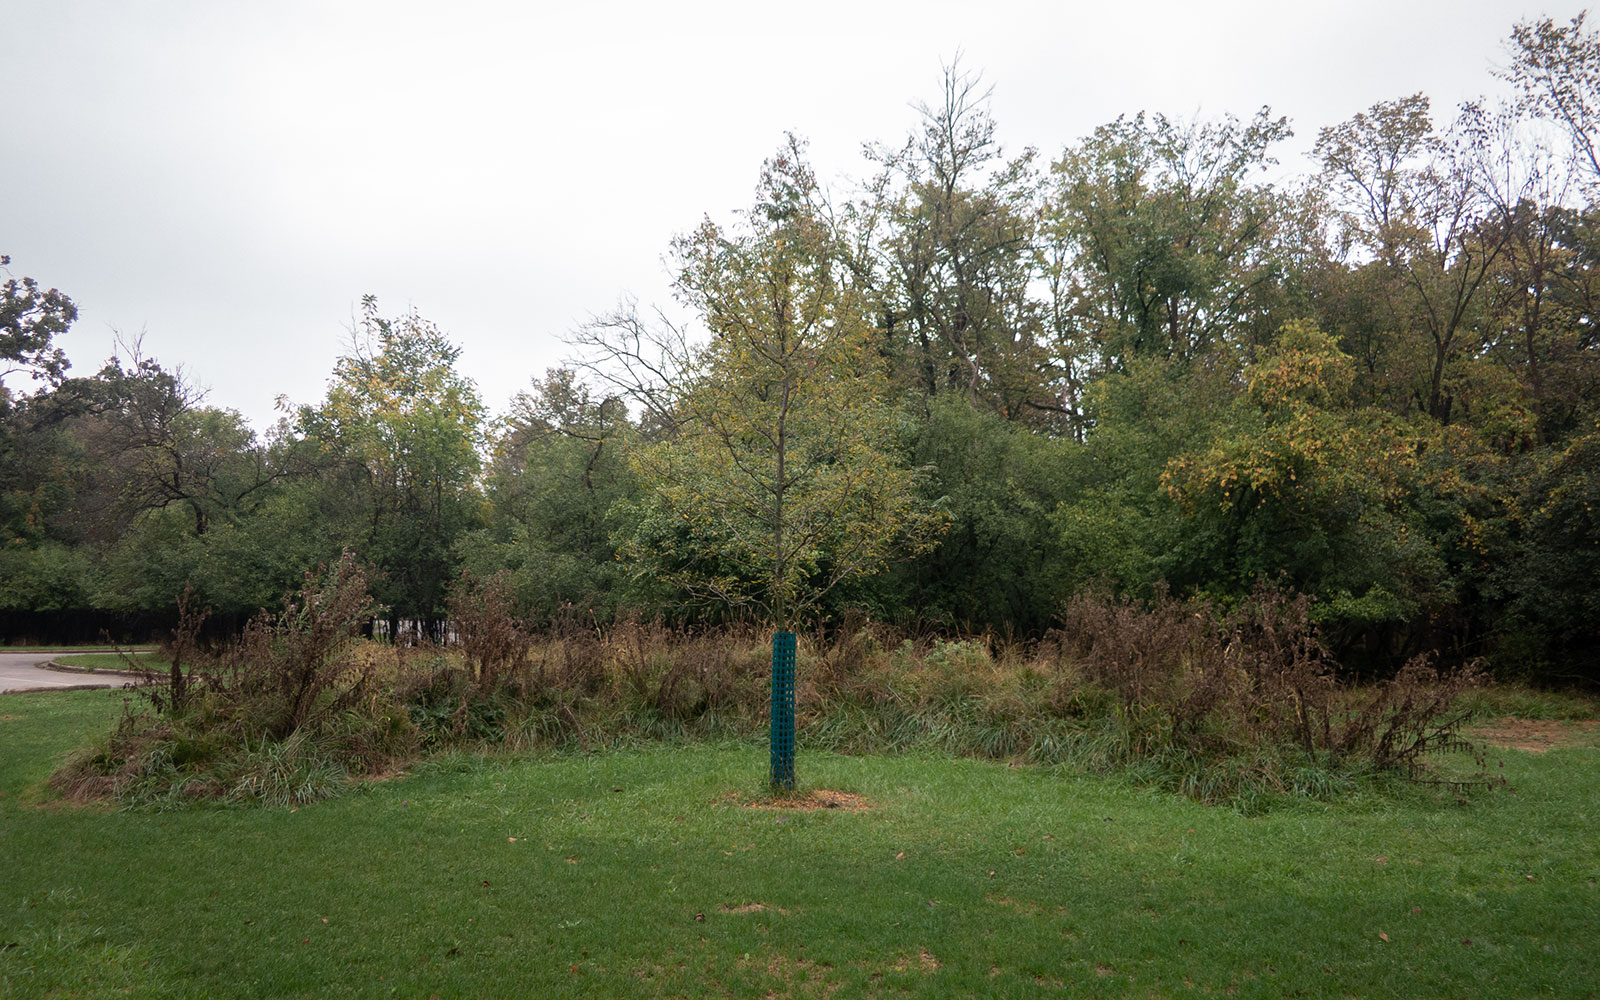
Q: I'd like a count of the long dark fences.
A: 1